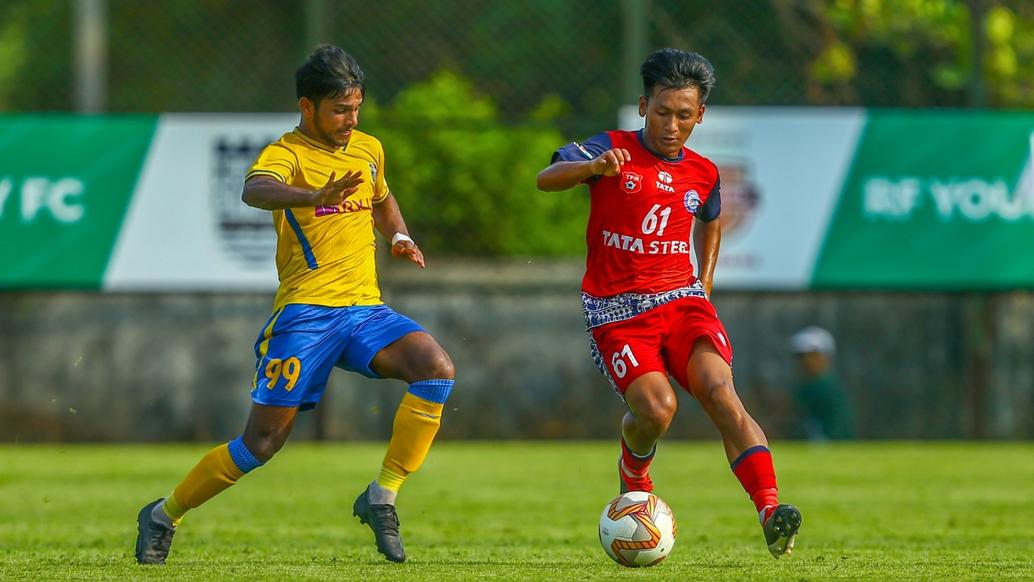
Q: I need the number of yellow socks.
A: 2